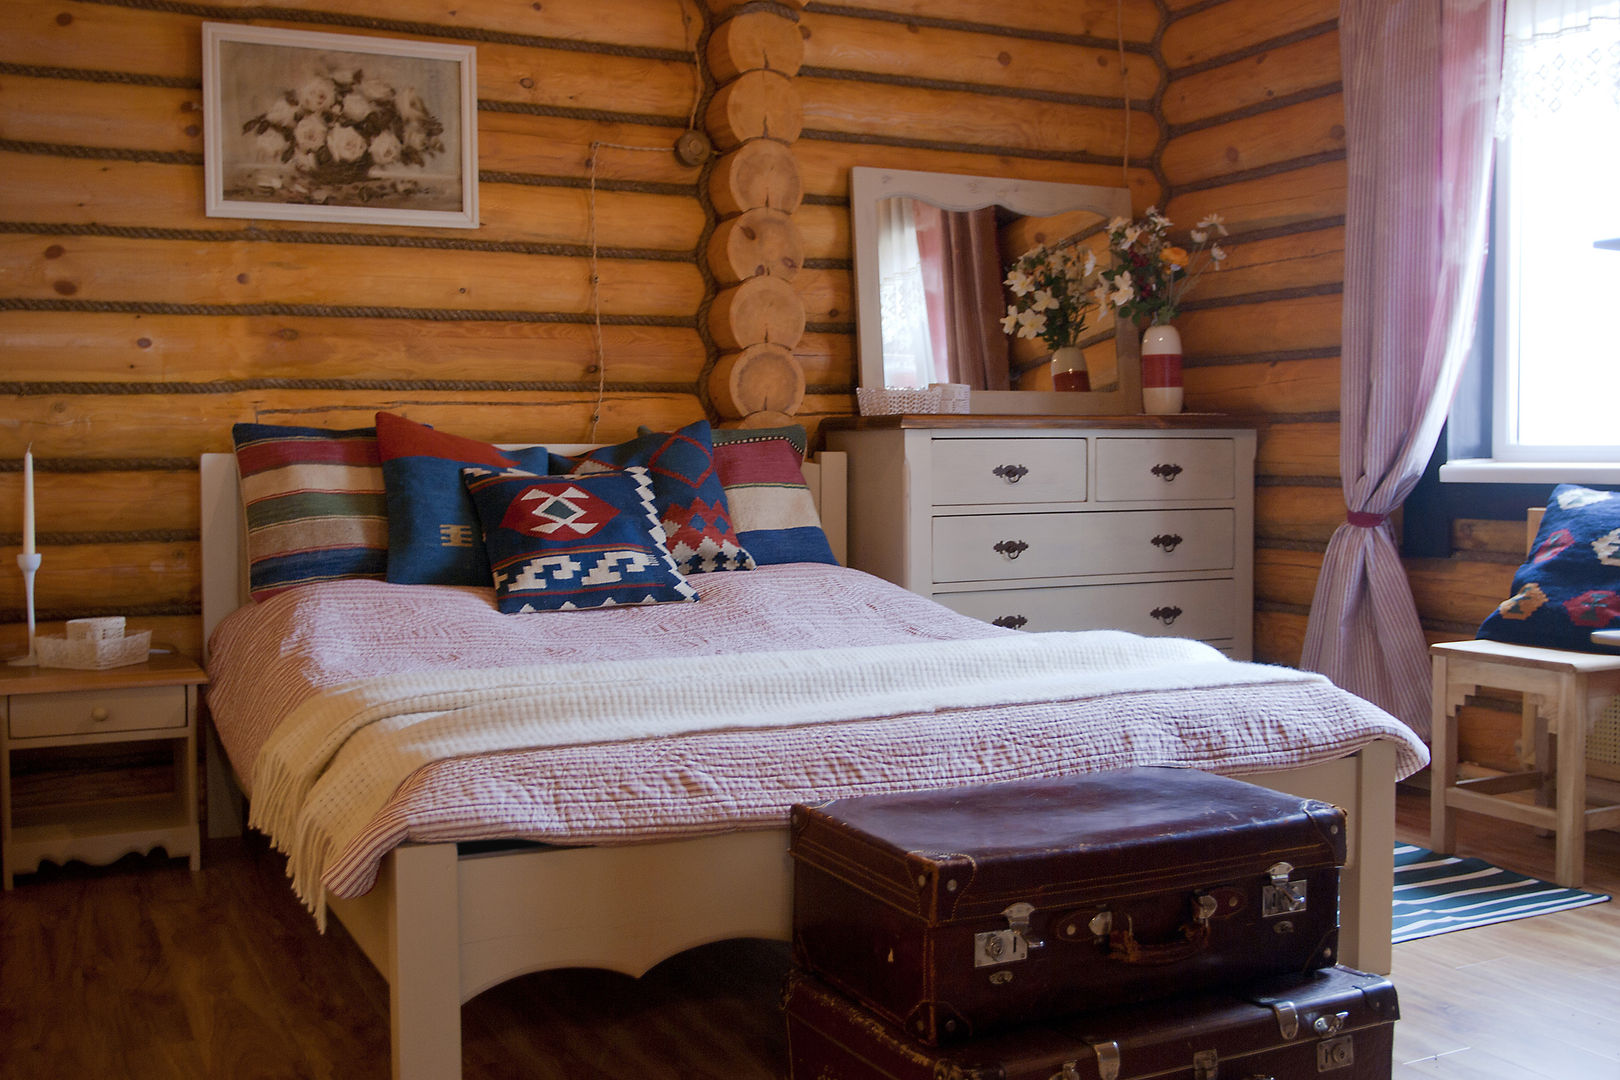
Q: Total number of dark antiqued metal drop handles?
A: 6